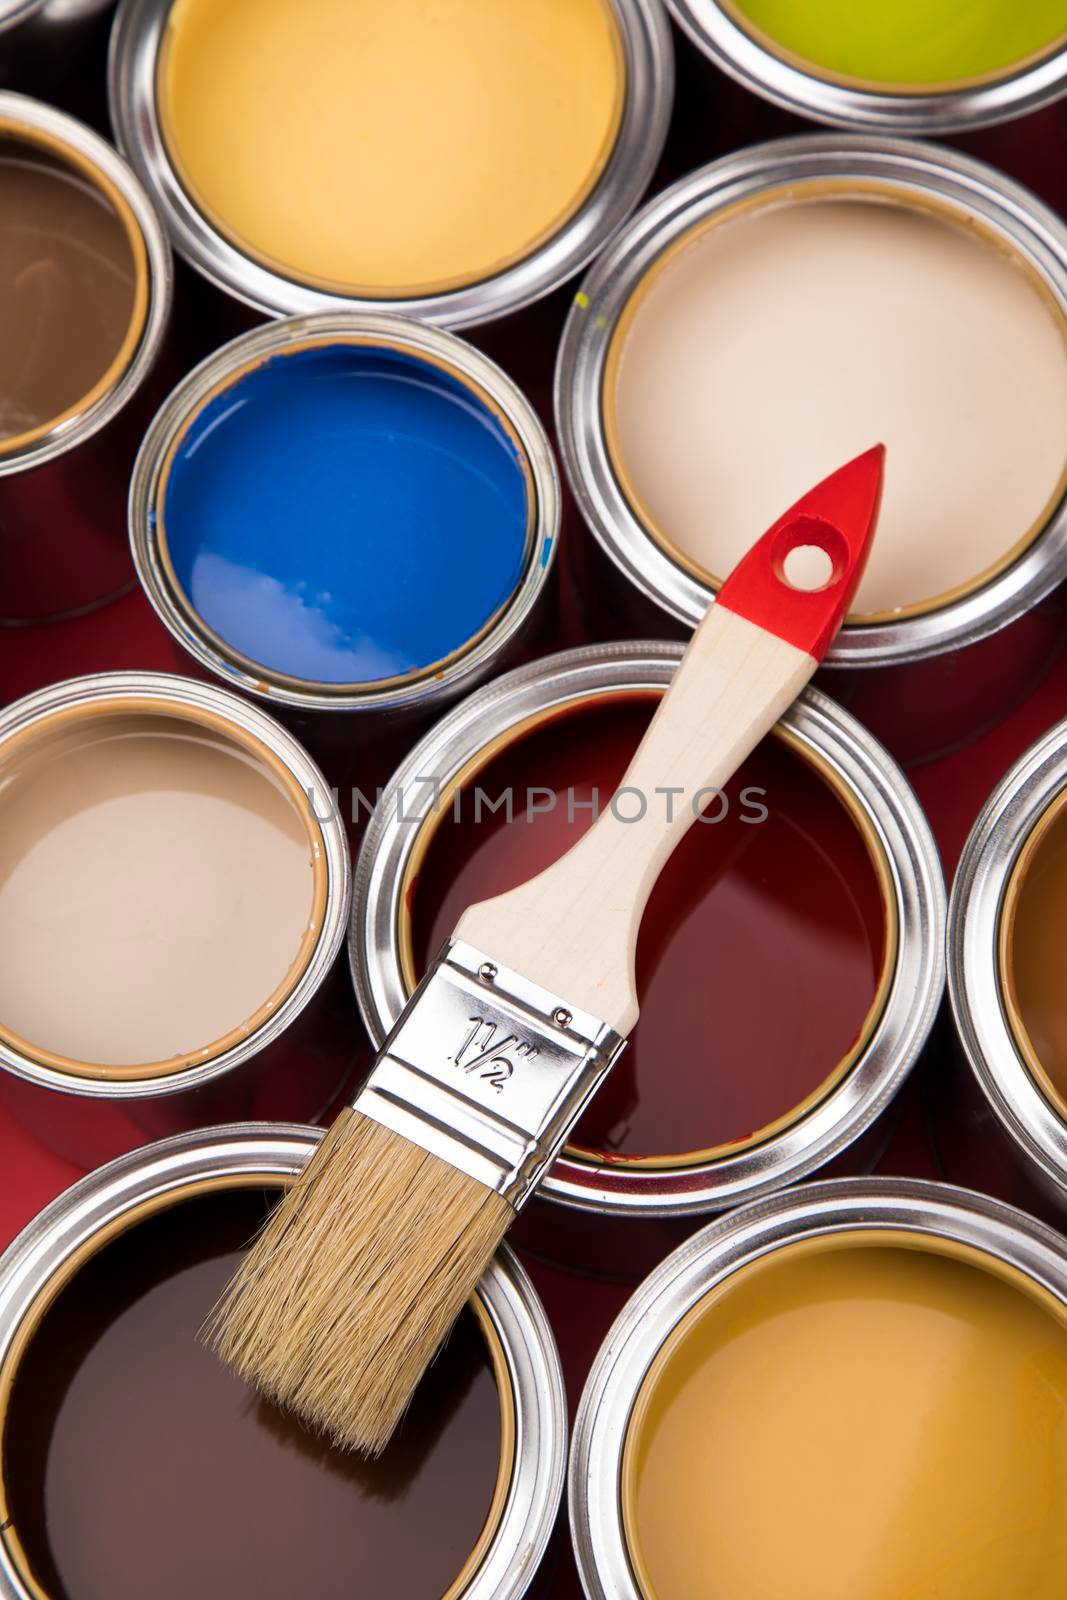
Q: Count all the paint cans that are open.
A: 10